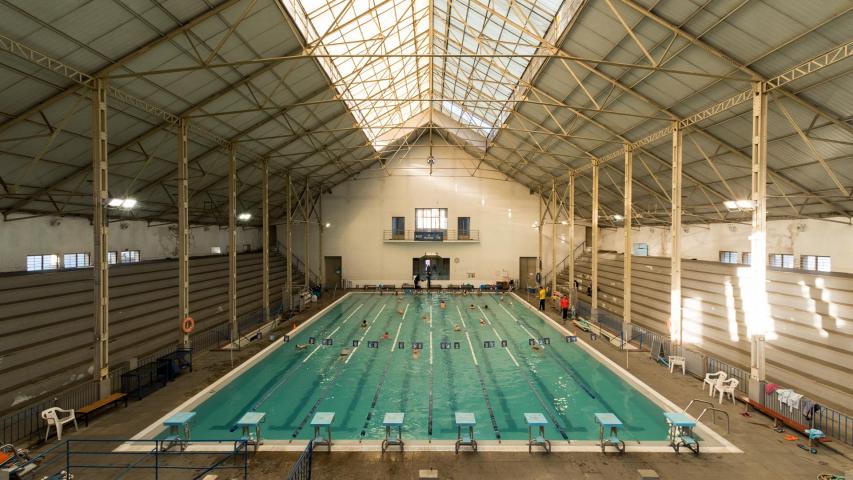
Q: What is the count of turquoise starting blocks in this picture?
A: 8